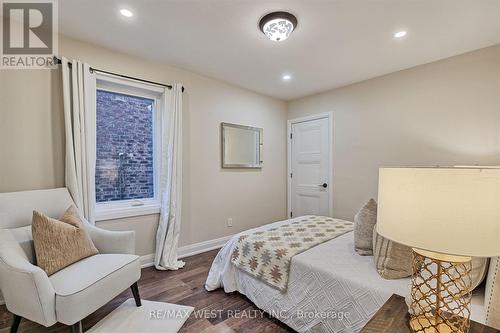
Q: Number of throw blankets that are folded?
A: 1